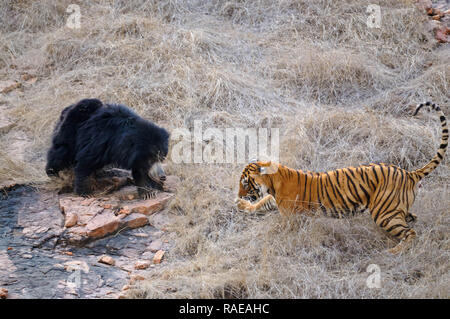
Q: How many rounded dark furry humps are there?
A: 2